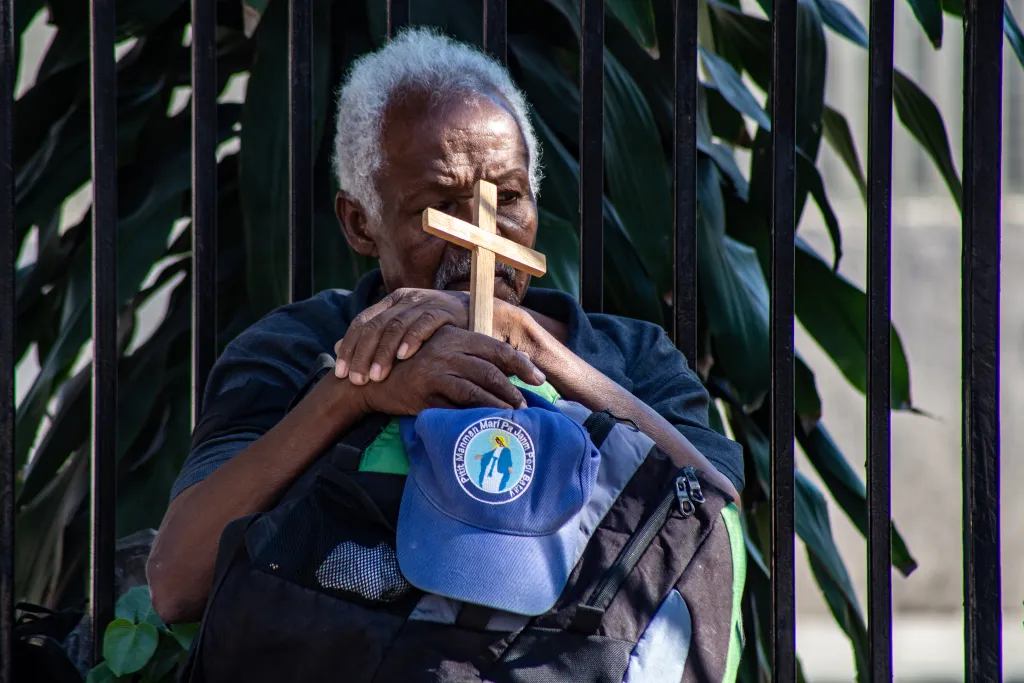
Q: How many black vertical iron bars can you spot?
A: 11